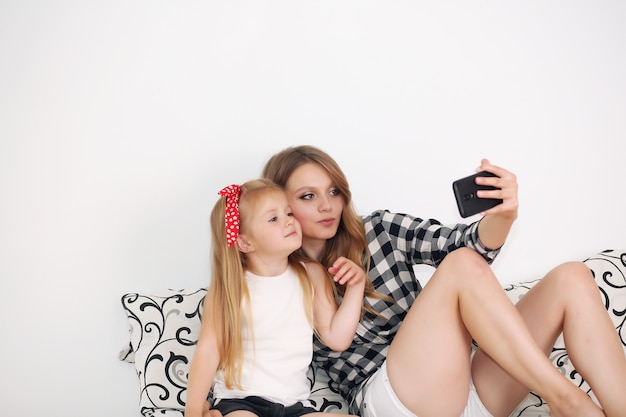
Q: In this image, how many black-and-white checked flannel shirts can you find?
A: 1